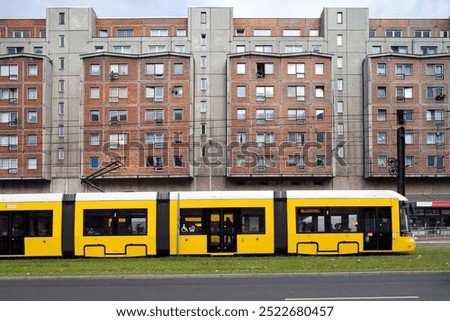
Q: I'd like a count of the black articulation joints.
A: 3